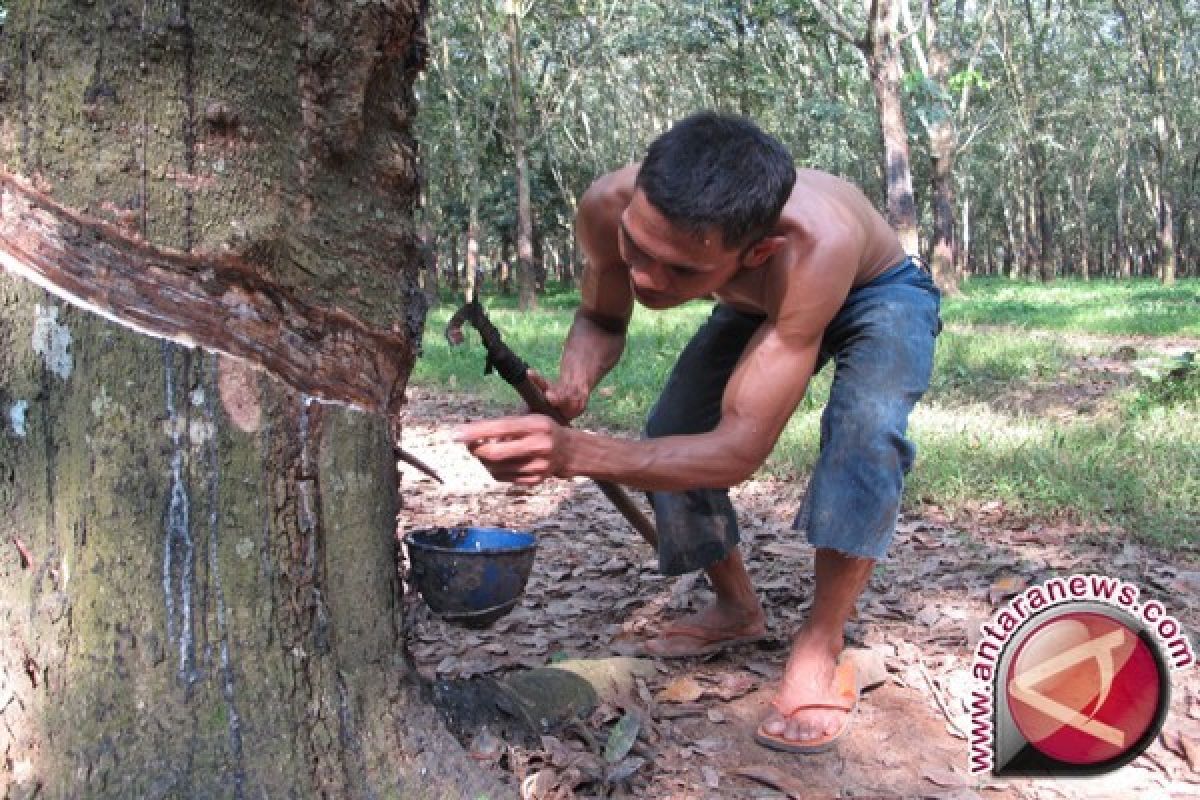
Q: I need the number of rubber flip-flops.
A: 2